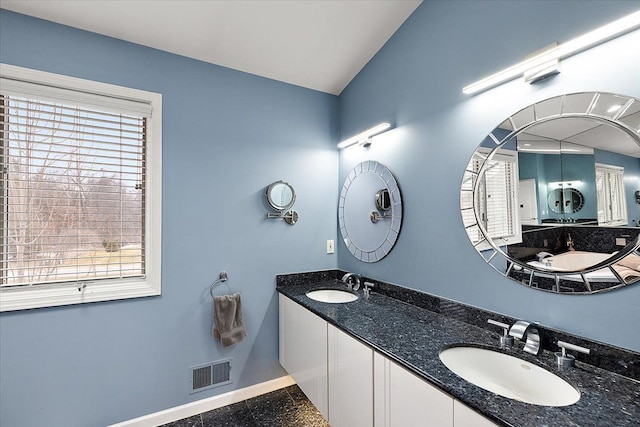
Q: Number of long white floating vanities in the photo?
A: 1